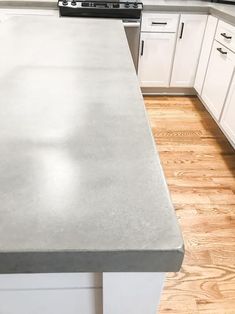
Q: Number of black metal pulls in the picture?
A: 5